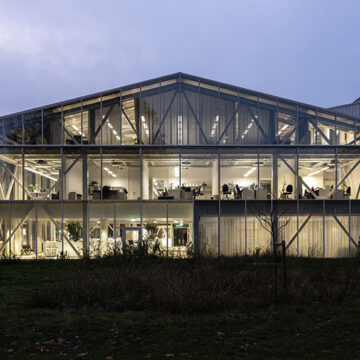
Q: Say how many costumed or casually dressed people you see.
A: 0